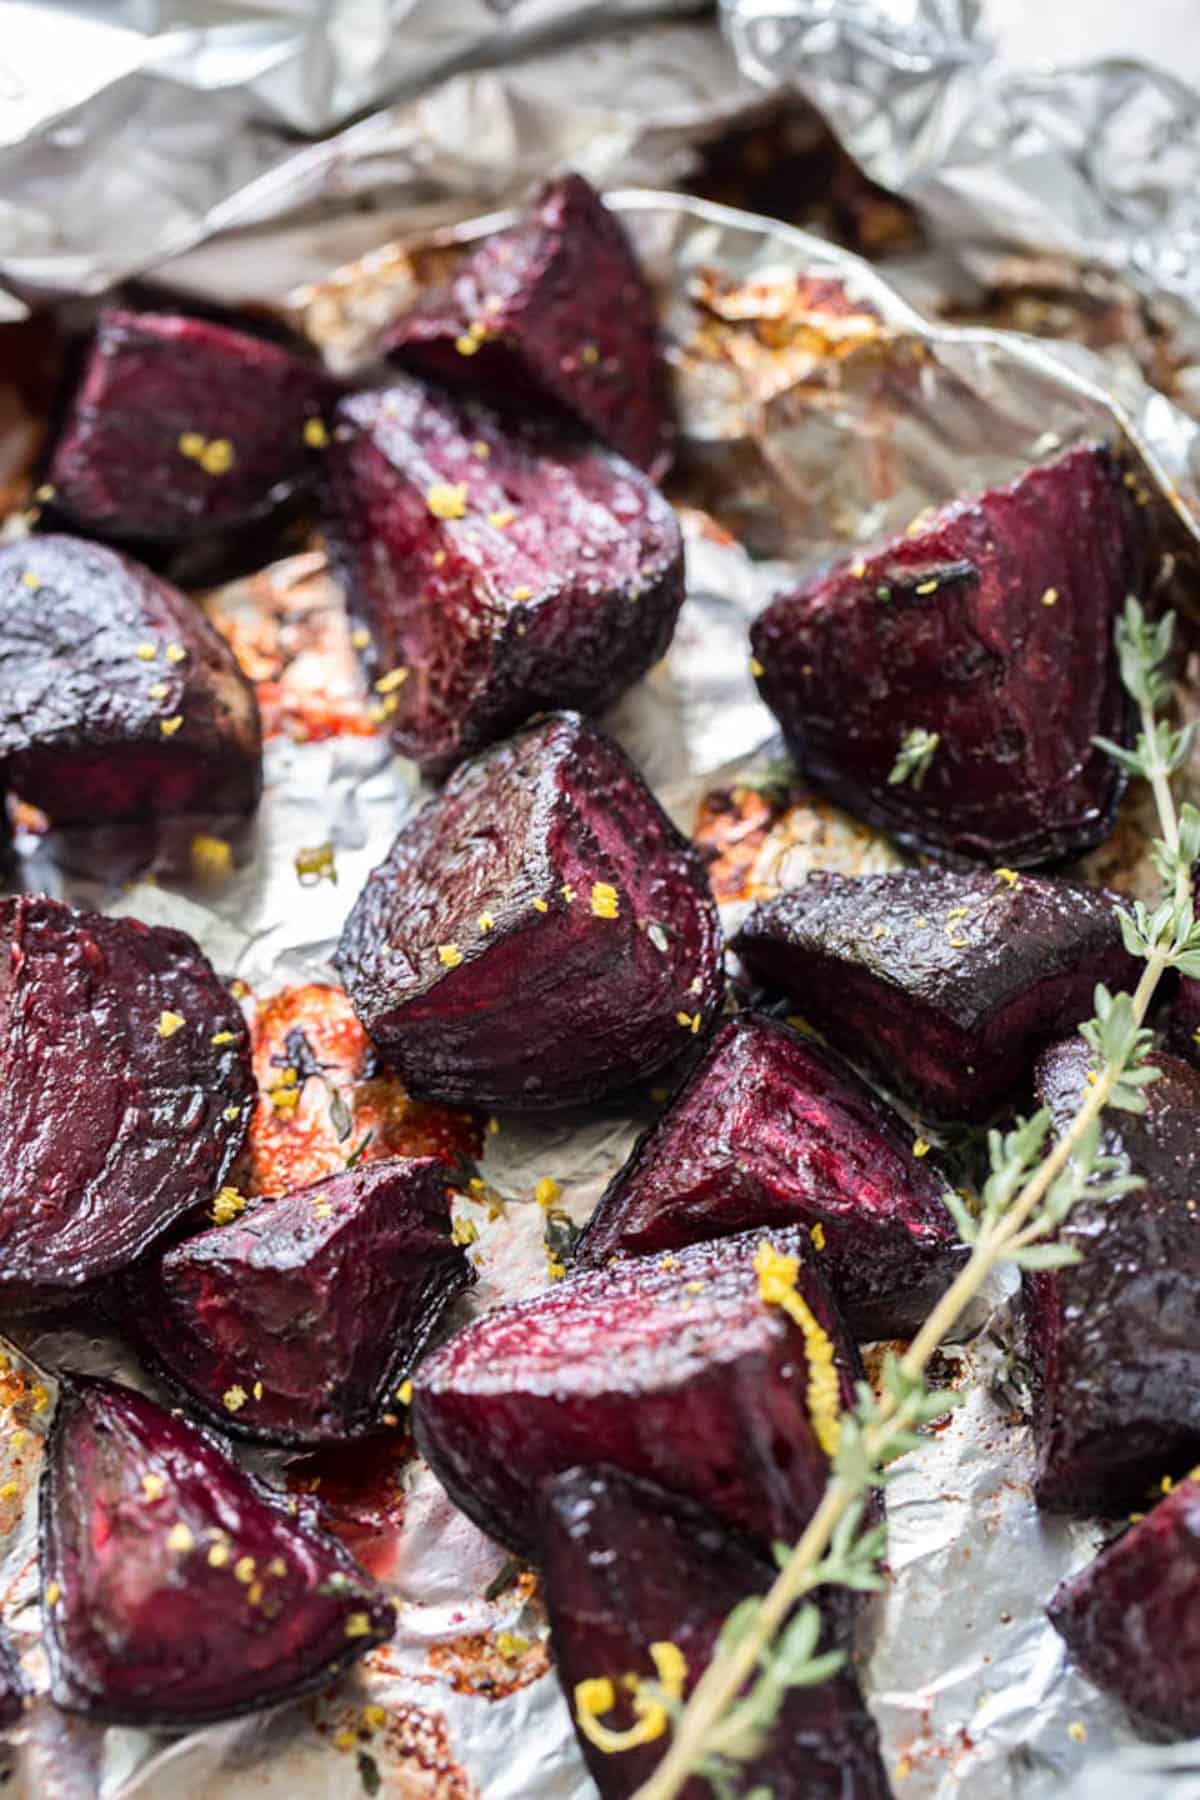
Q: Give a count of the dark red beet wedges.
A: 15